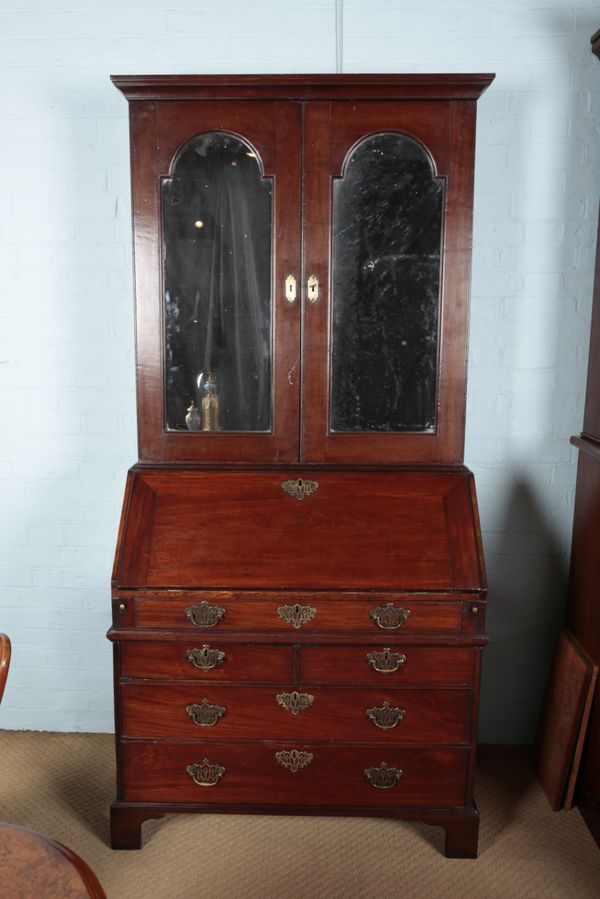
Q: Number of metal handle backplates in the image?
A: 8